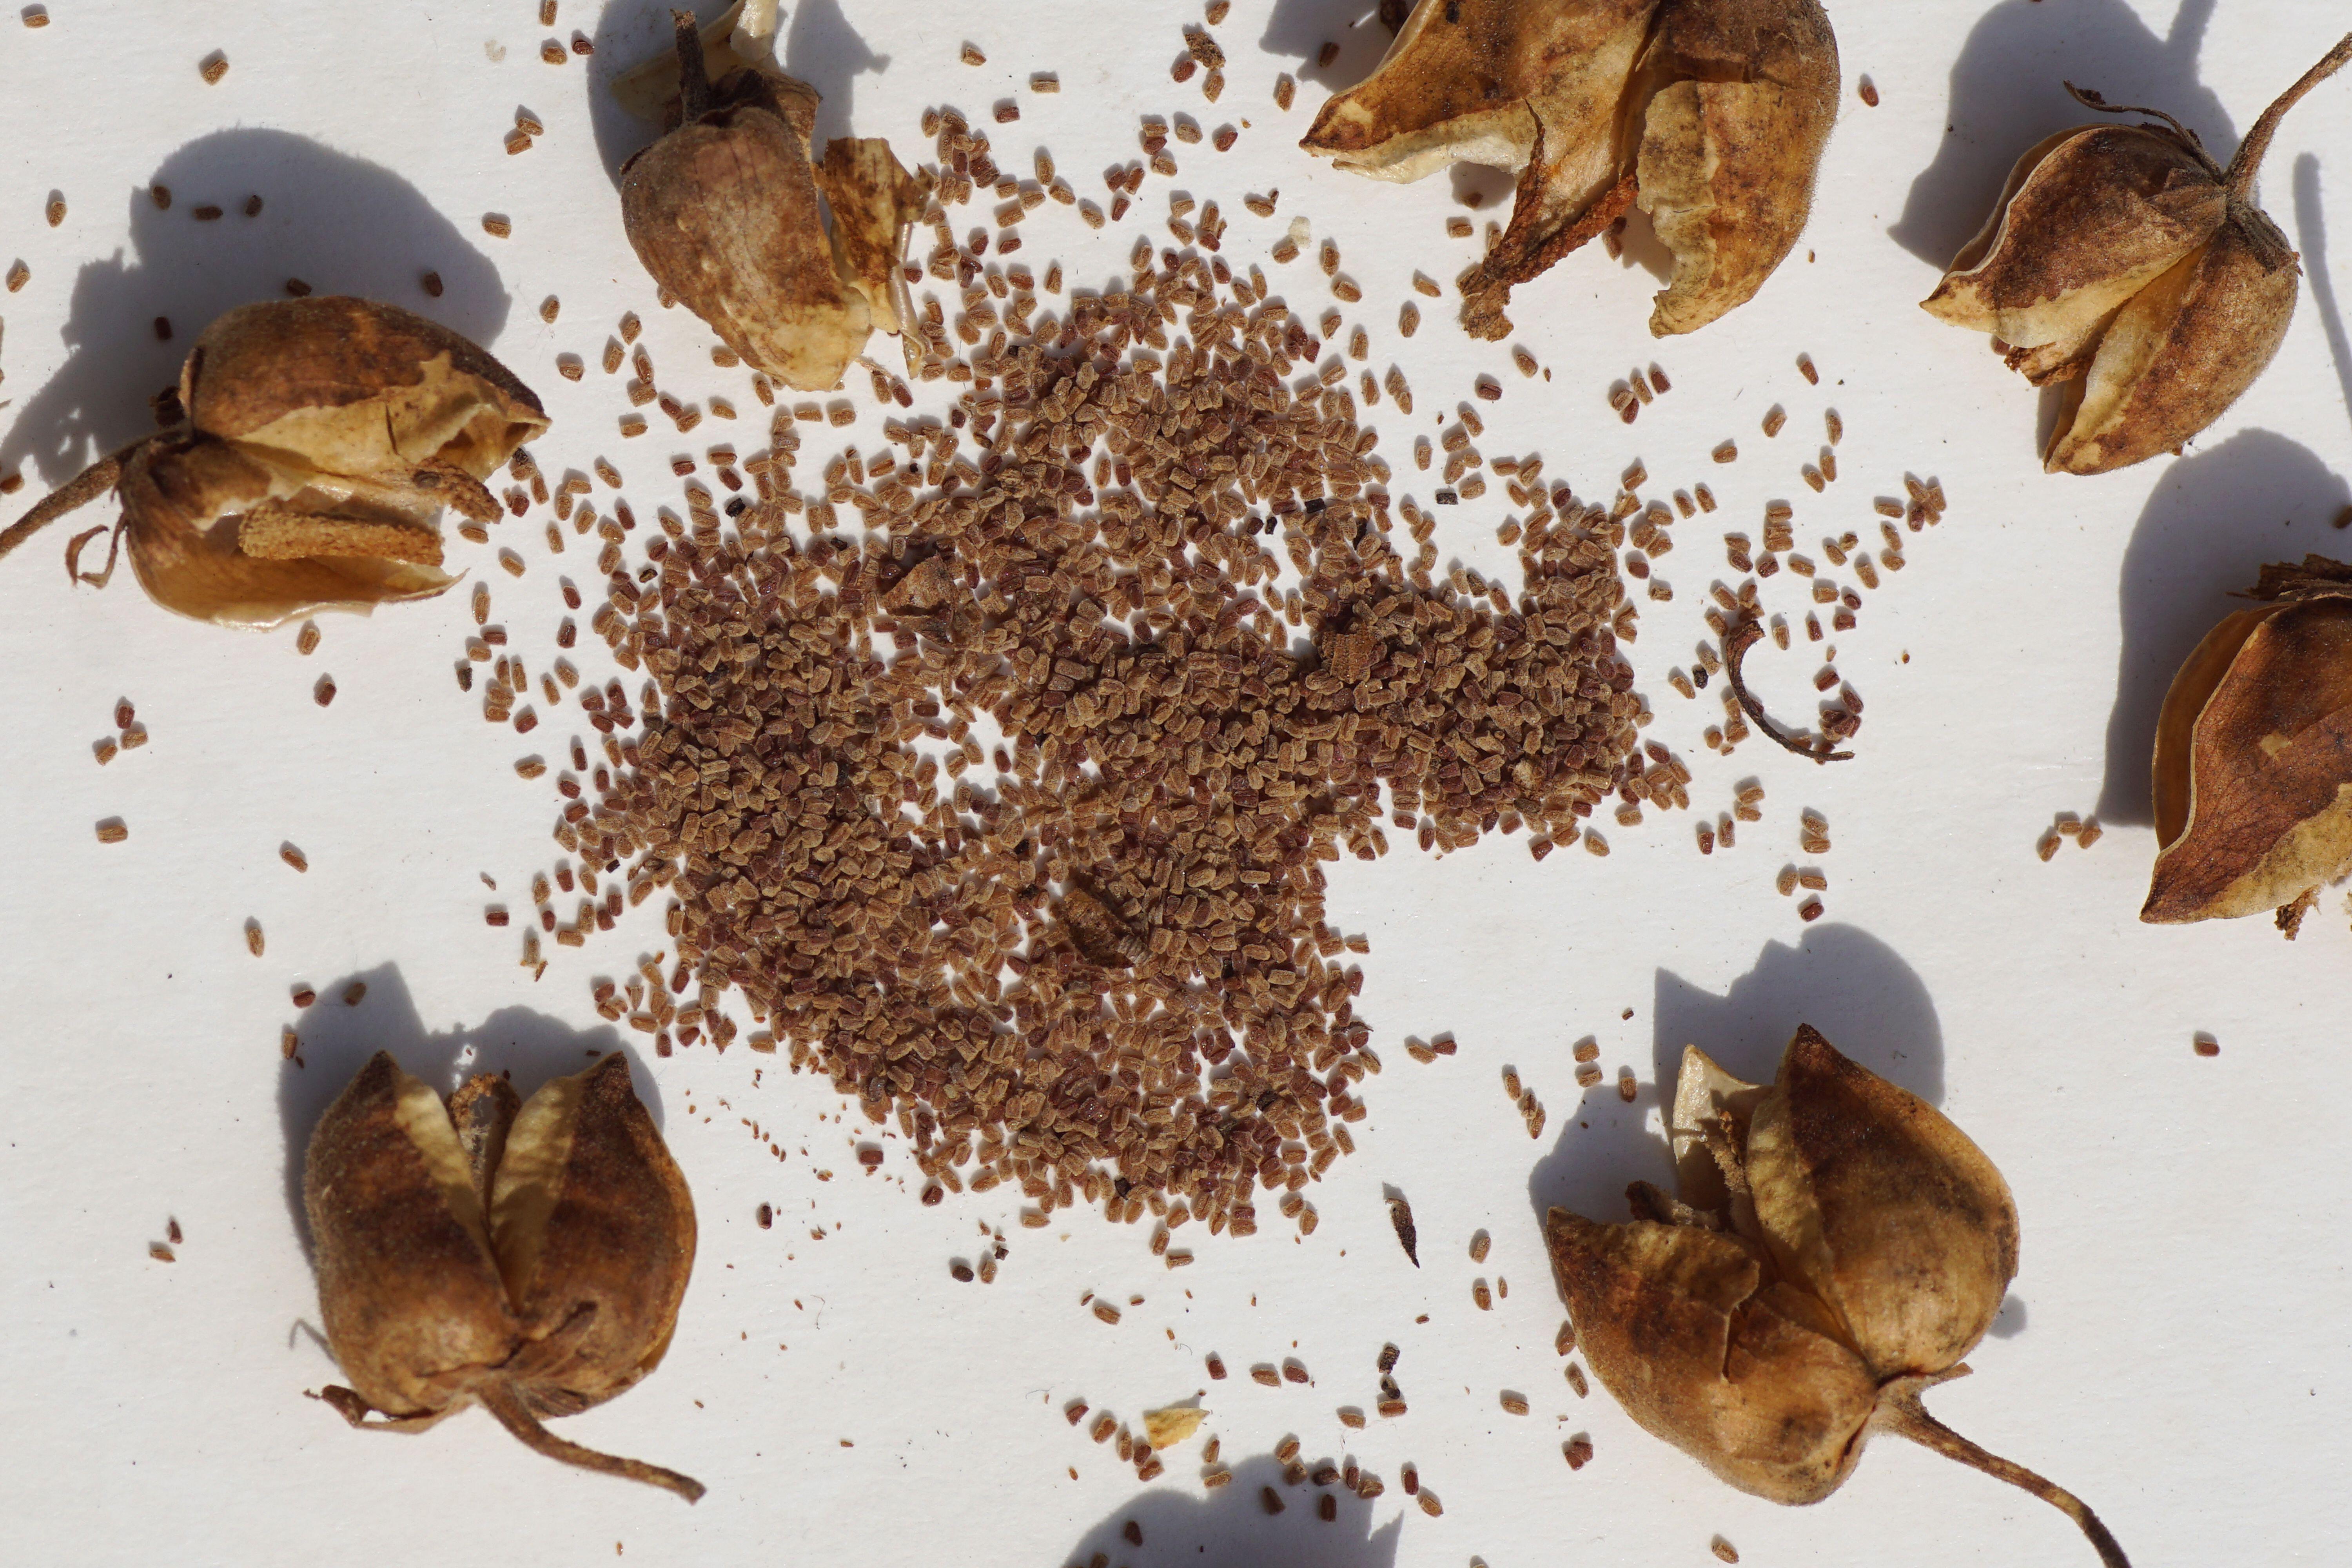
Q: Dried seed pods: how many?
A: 7